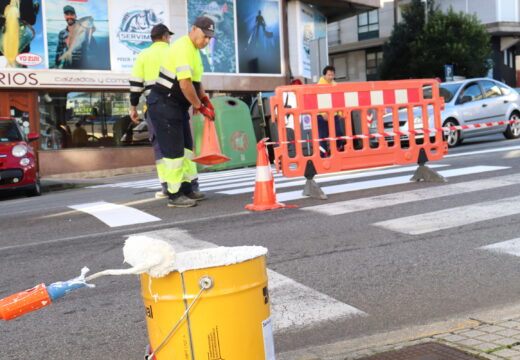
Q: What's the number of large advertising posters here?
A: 5